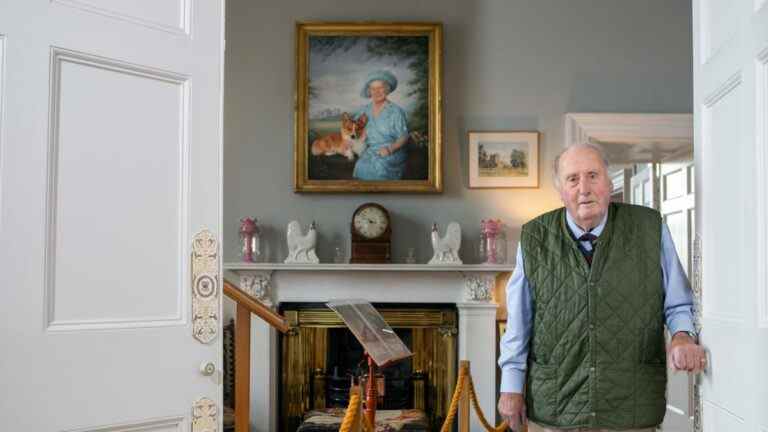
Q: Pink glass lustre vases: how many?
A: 2